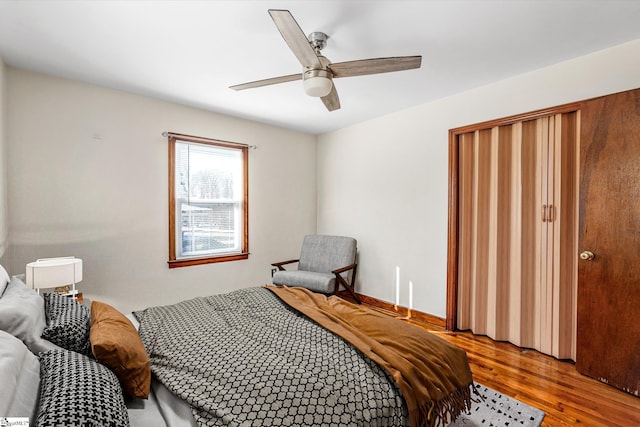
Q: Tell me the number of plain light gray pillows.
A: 2